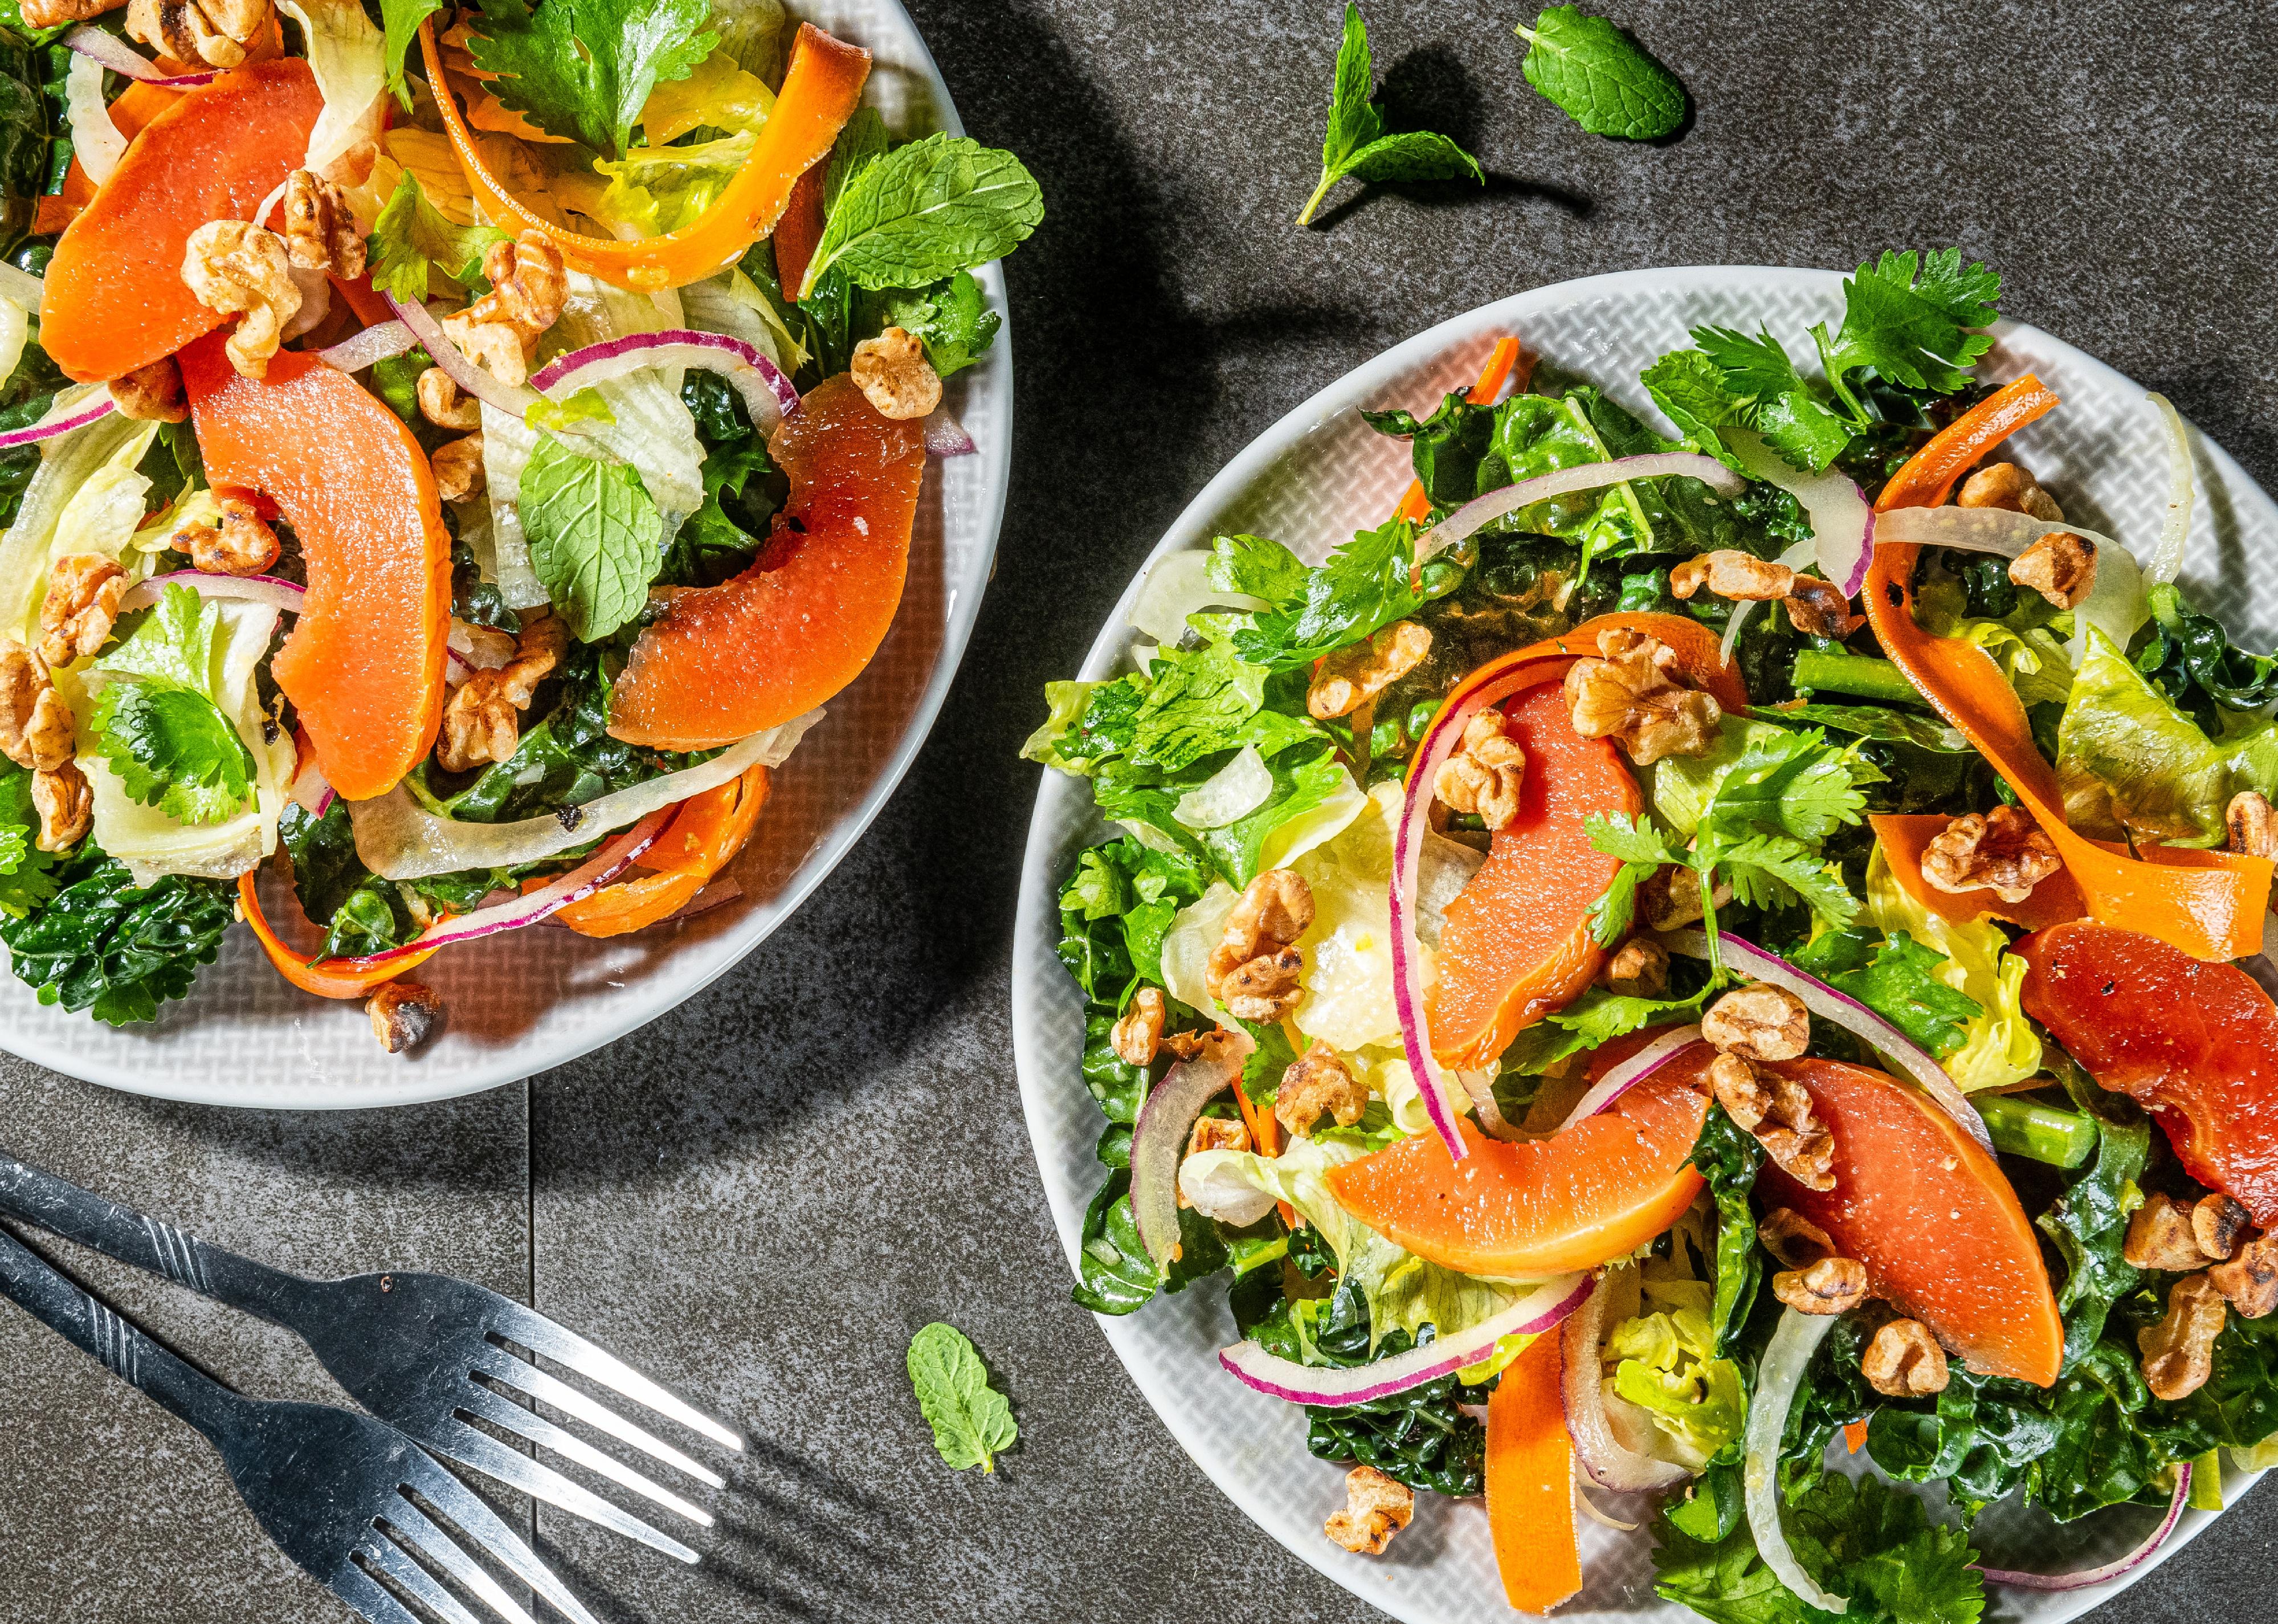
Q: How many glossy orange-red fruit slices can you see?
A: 7